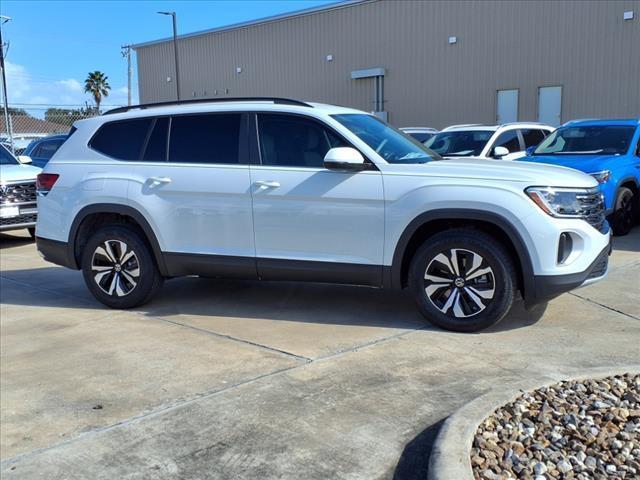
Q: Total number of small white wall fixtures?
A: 5